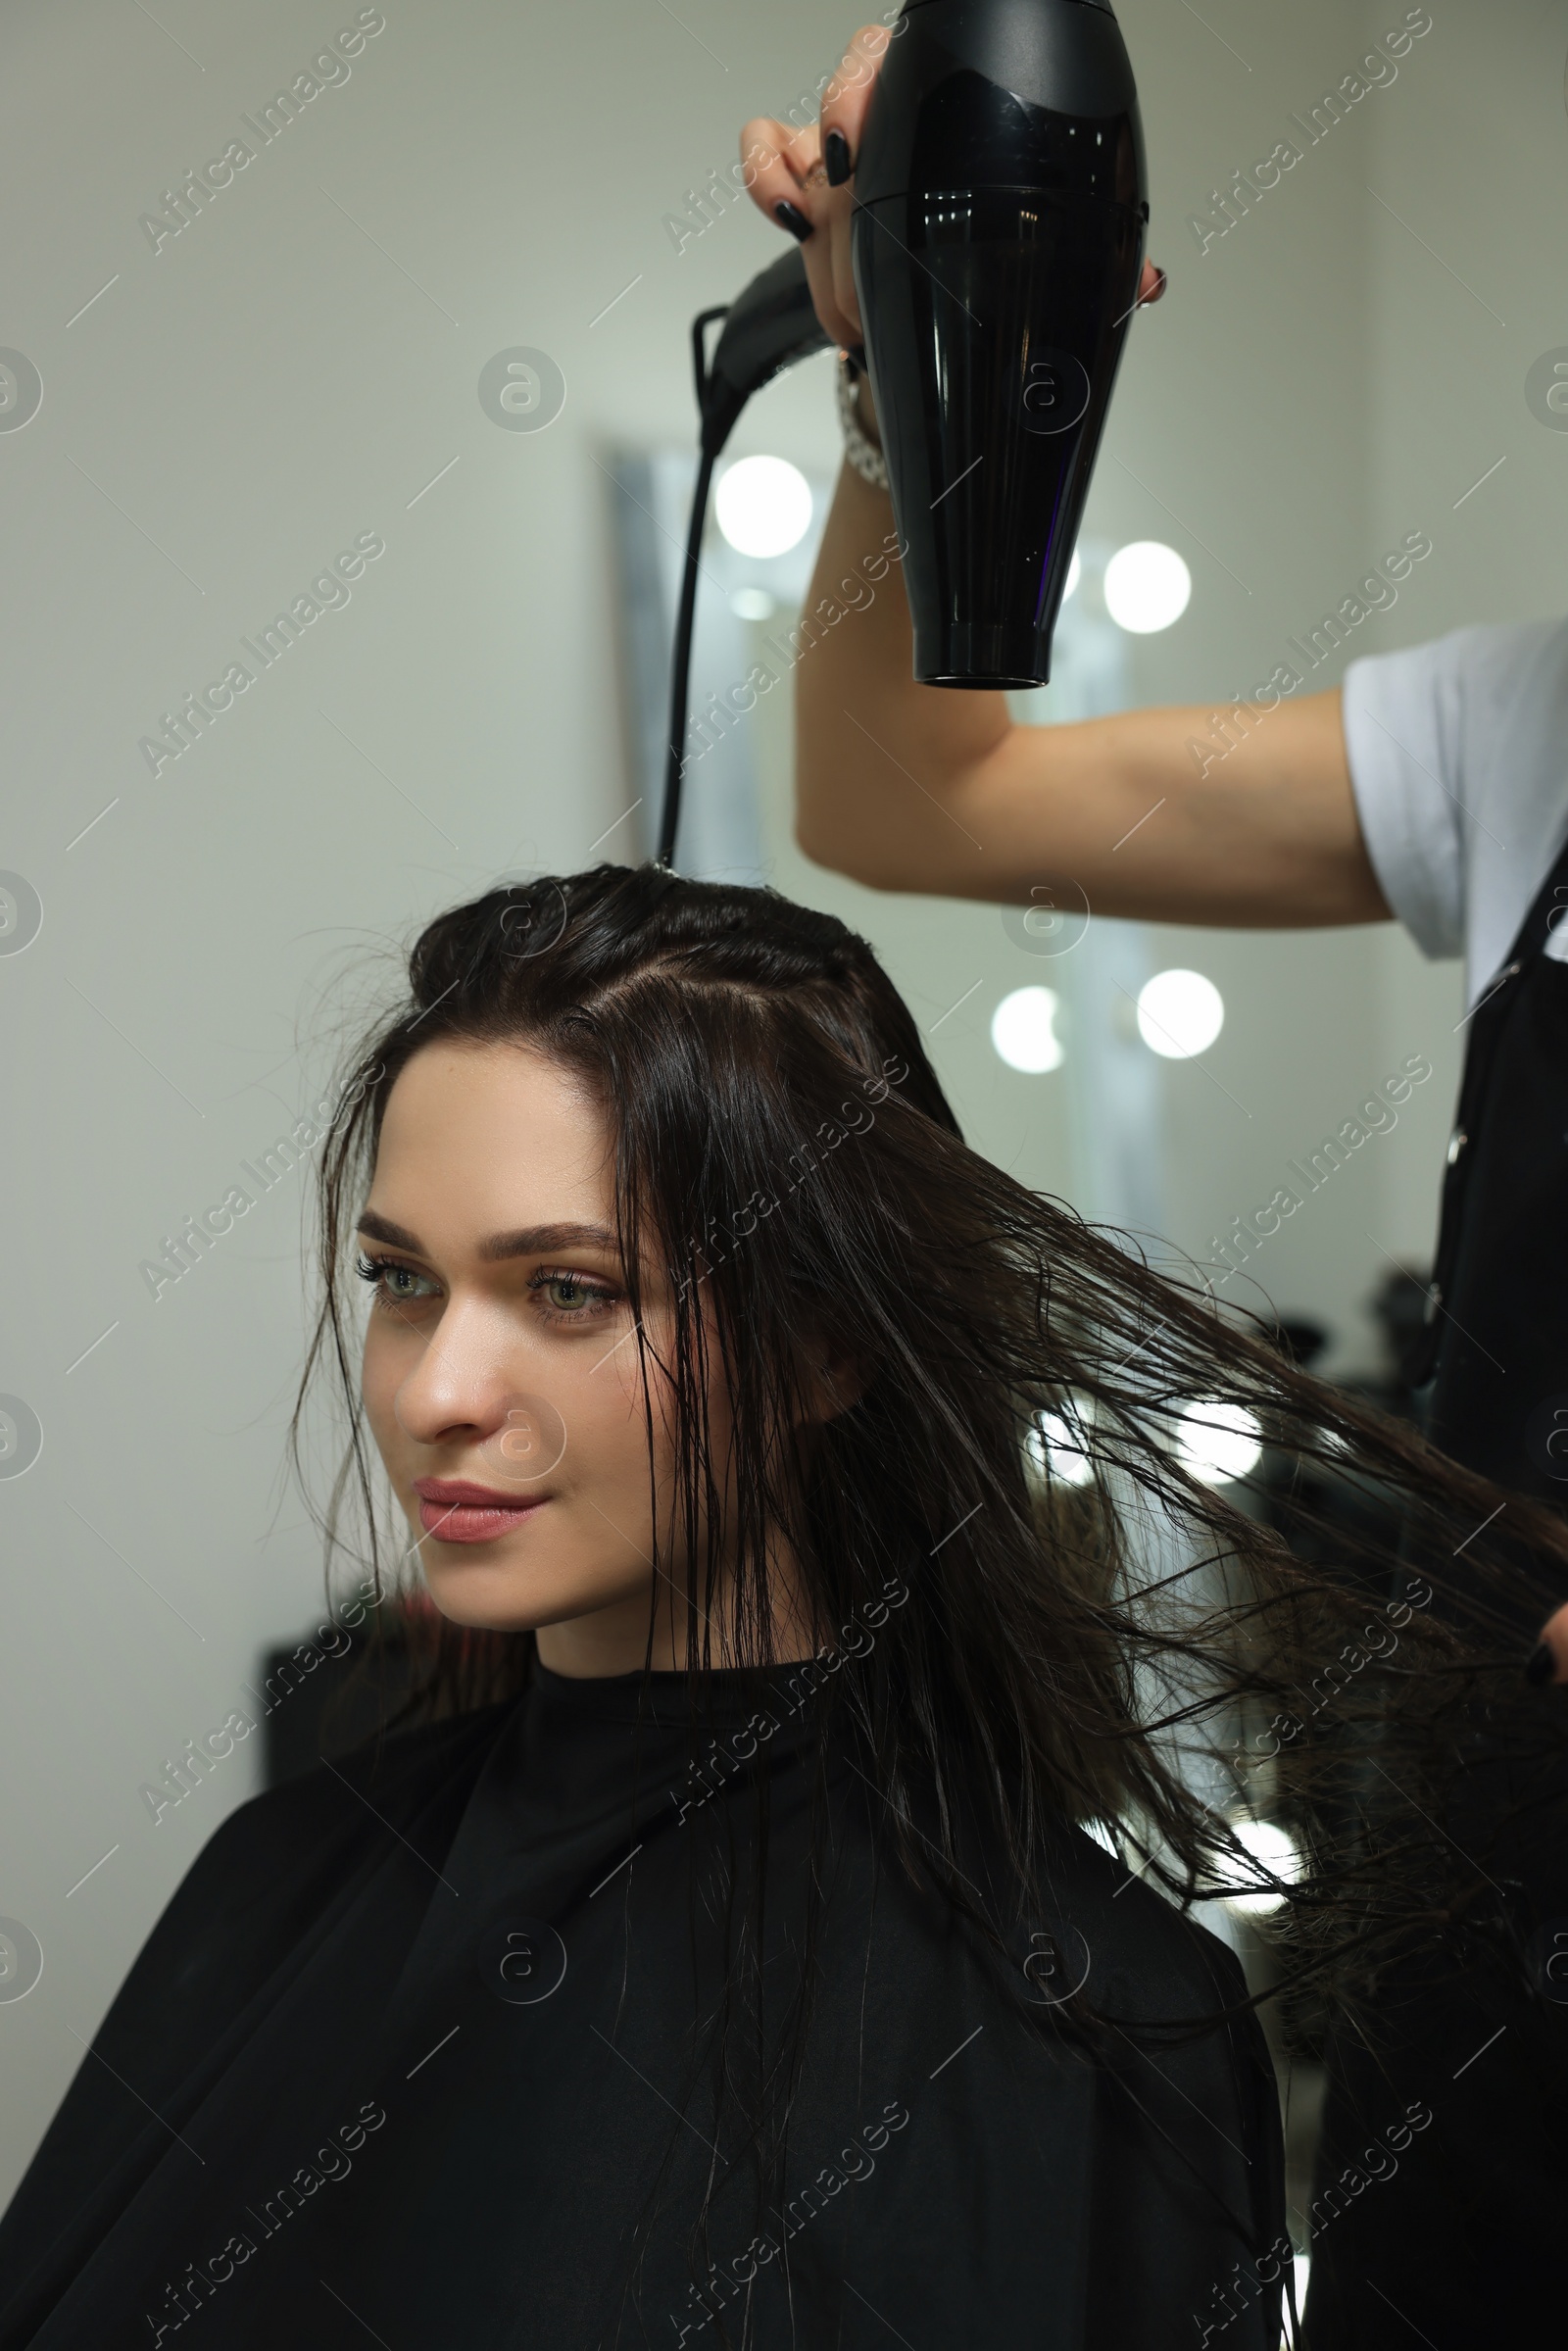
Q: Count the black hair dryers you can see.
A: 1